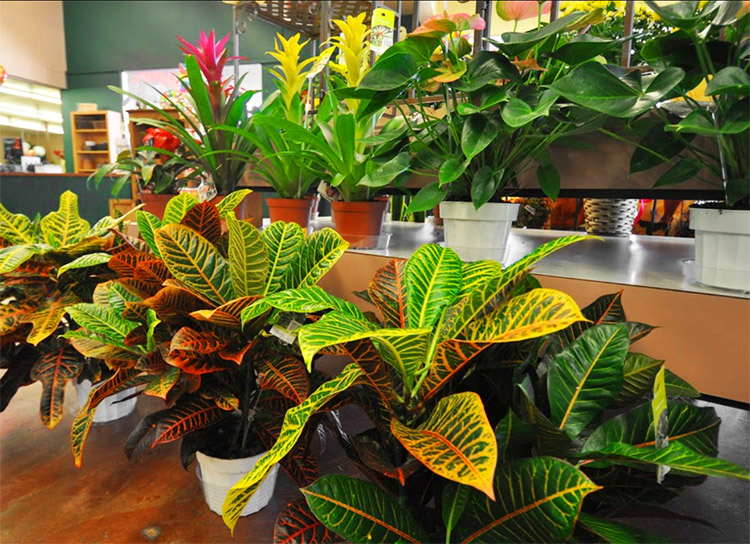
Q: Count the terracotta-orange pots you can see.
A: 4